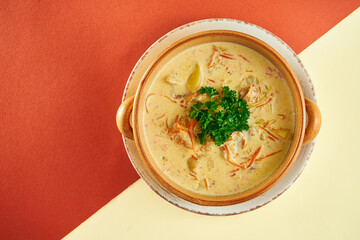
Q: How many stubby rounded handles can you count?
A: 2